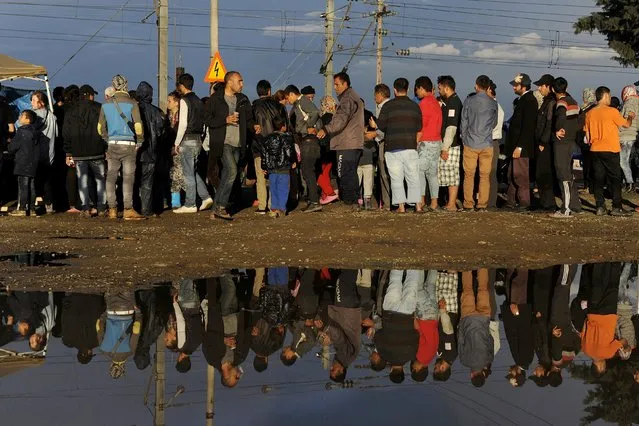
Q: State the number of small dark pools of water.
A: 1